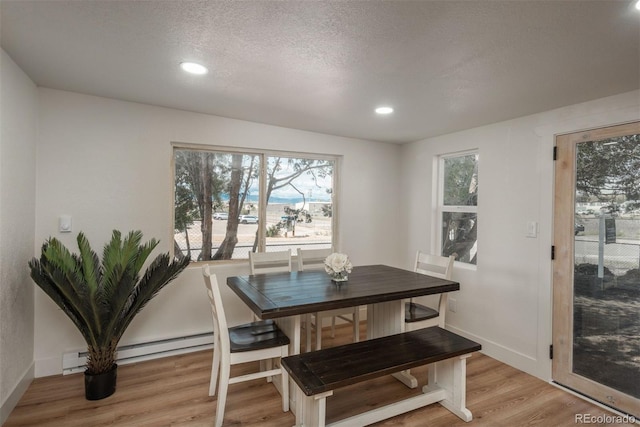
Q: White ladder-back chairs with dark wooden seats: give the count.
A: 4